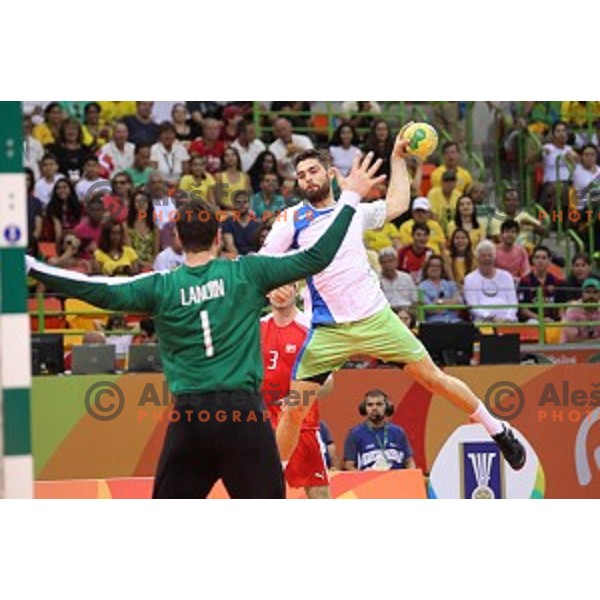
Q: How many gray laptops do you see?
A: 2